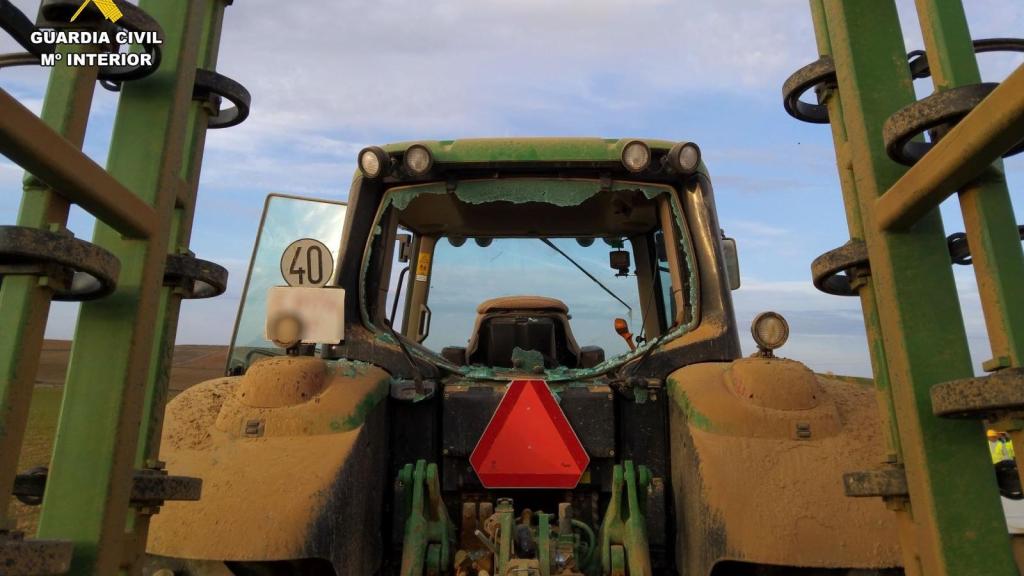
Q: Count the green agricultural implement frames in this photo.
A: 2